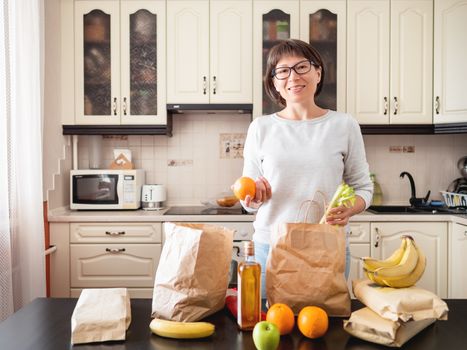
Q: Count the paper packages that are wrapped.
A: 3